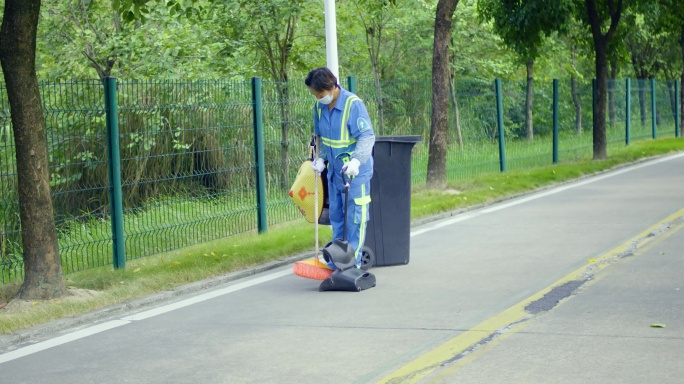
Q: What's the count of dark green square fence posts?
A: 9